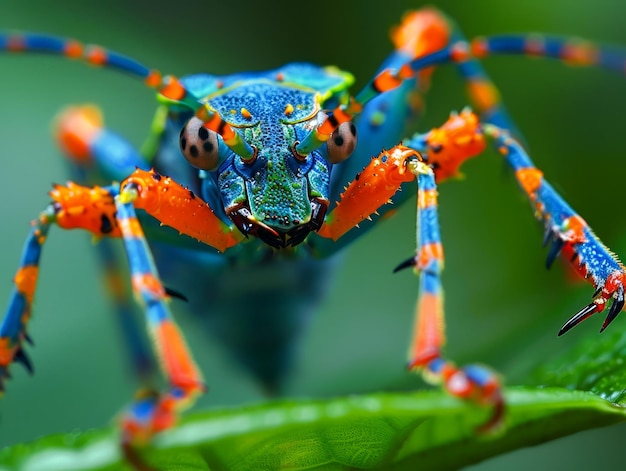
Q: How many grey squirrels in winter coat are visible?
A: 0